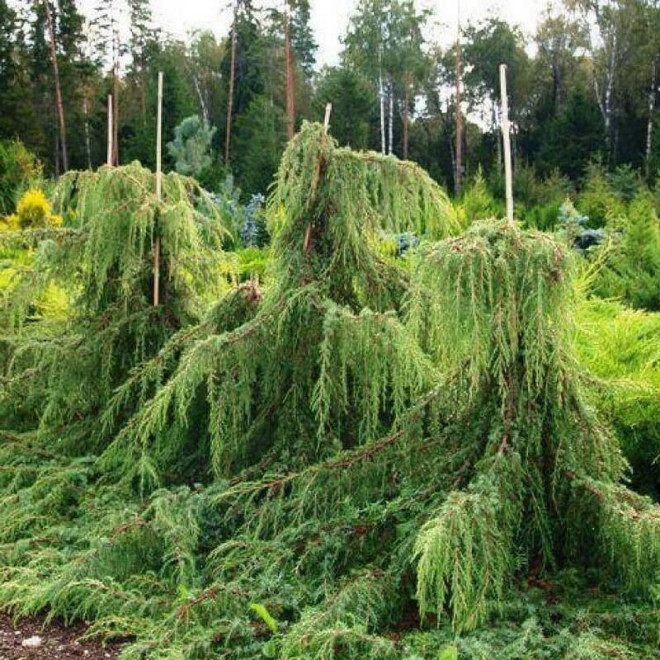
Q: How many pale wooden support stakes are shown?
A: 4